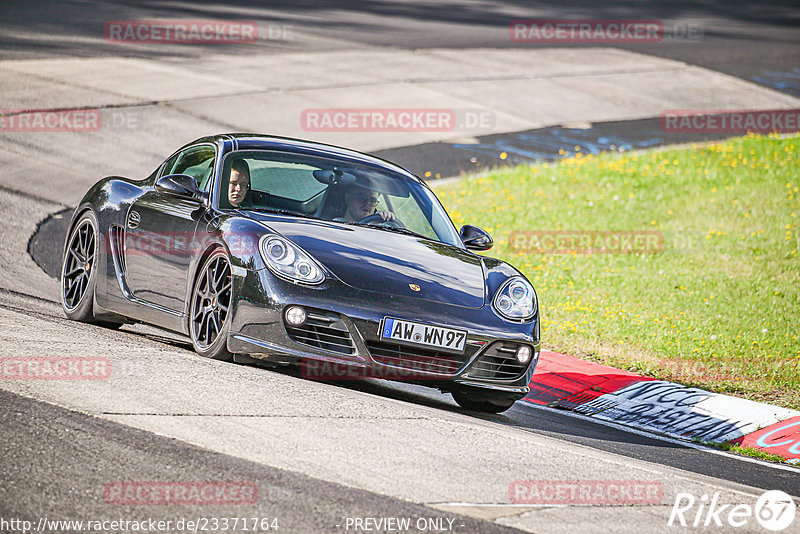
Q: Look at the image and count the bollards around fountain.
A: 0